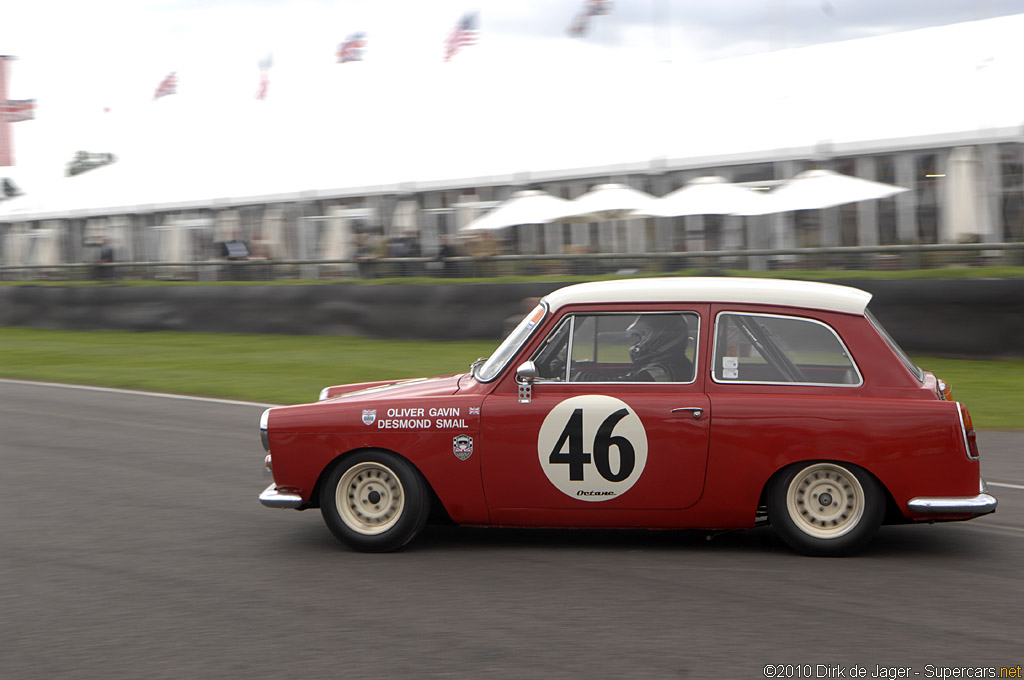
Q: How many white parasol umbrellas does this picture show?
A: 4